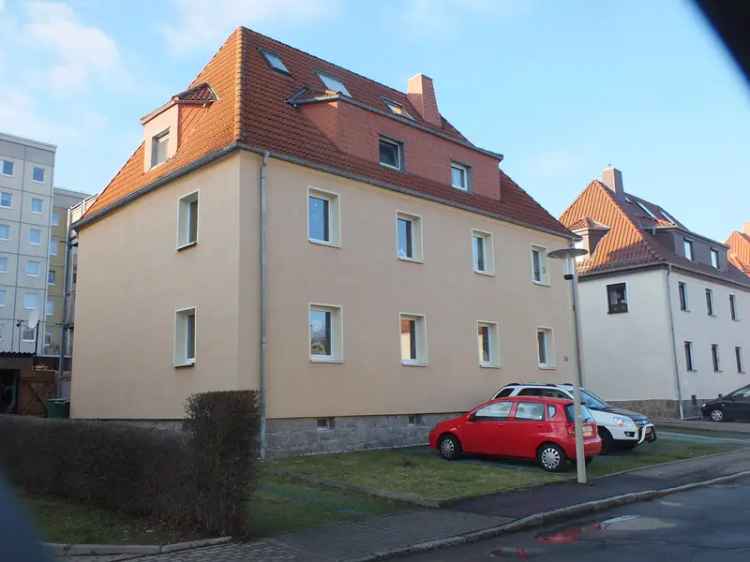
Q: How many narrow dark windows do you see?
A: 6